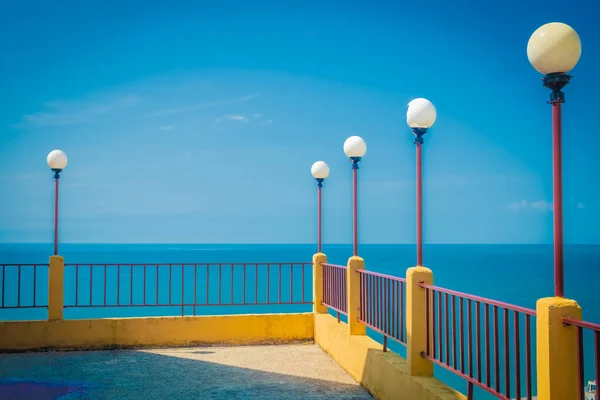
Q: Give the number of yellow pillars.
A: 5